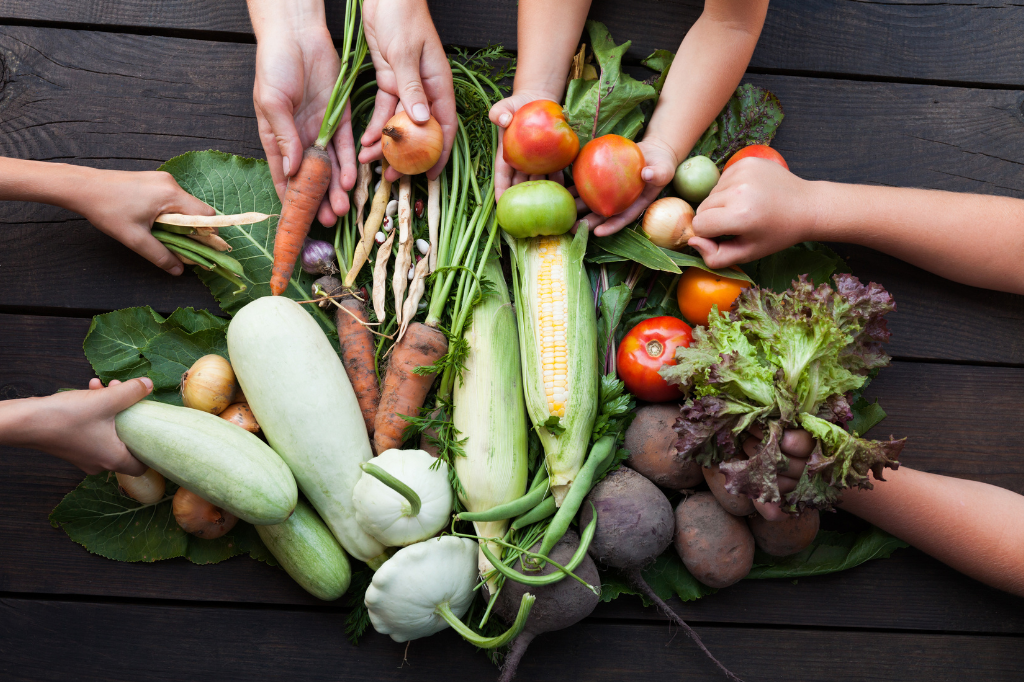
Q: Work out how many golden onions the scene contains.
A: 6